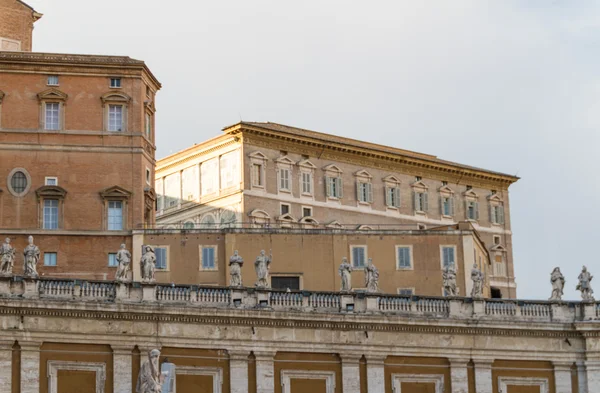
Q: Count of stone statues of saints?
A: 13